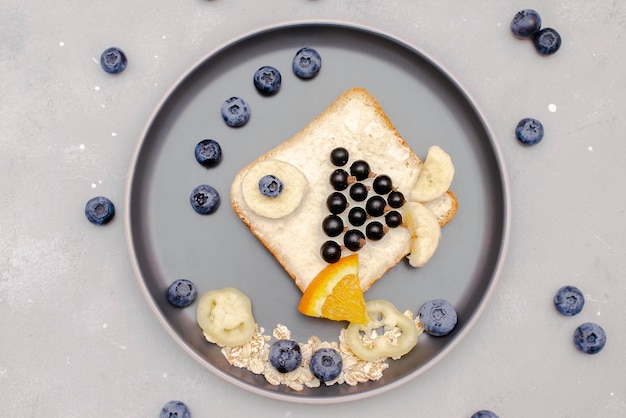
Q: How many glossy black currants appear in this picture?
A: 14